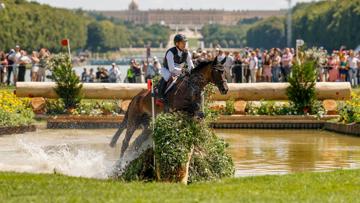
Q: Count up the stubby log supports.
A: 4